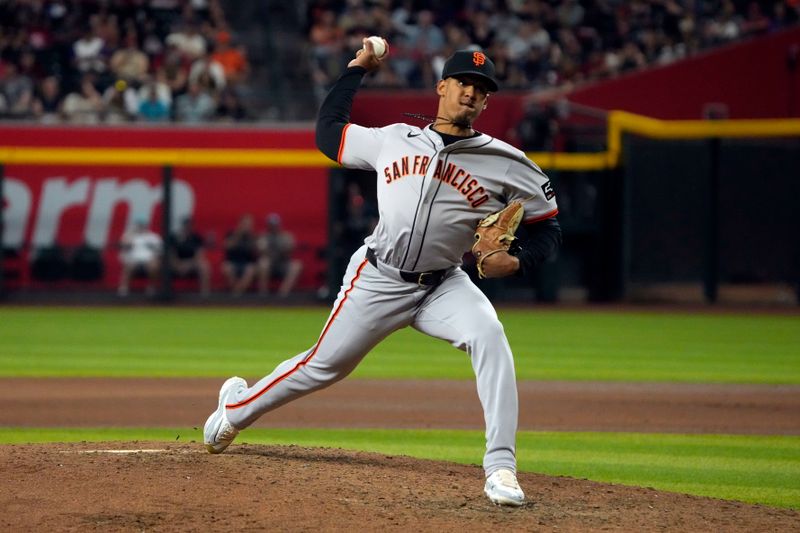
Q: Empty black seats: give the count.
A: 2